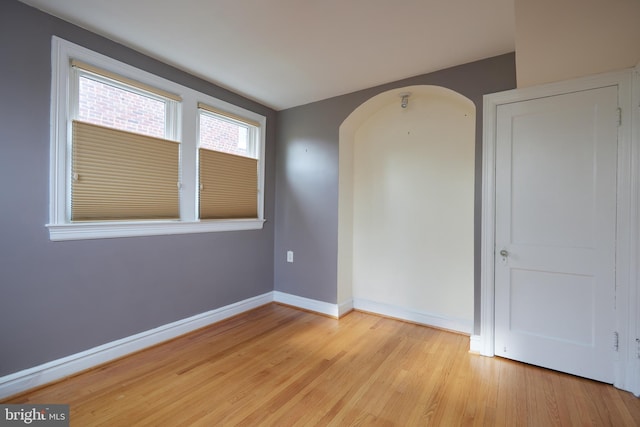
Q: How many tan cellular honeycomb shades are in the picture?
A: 2